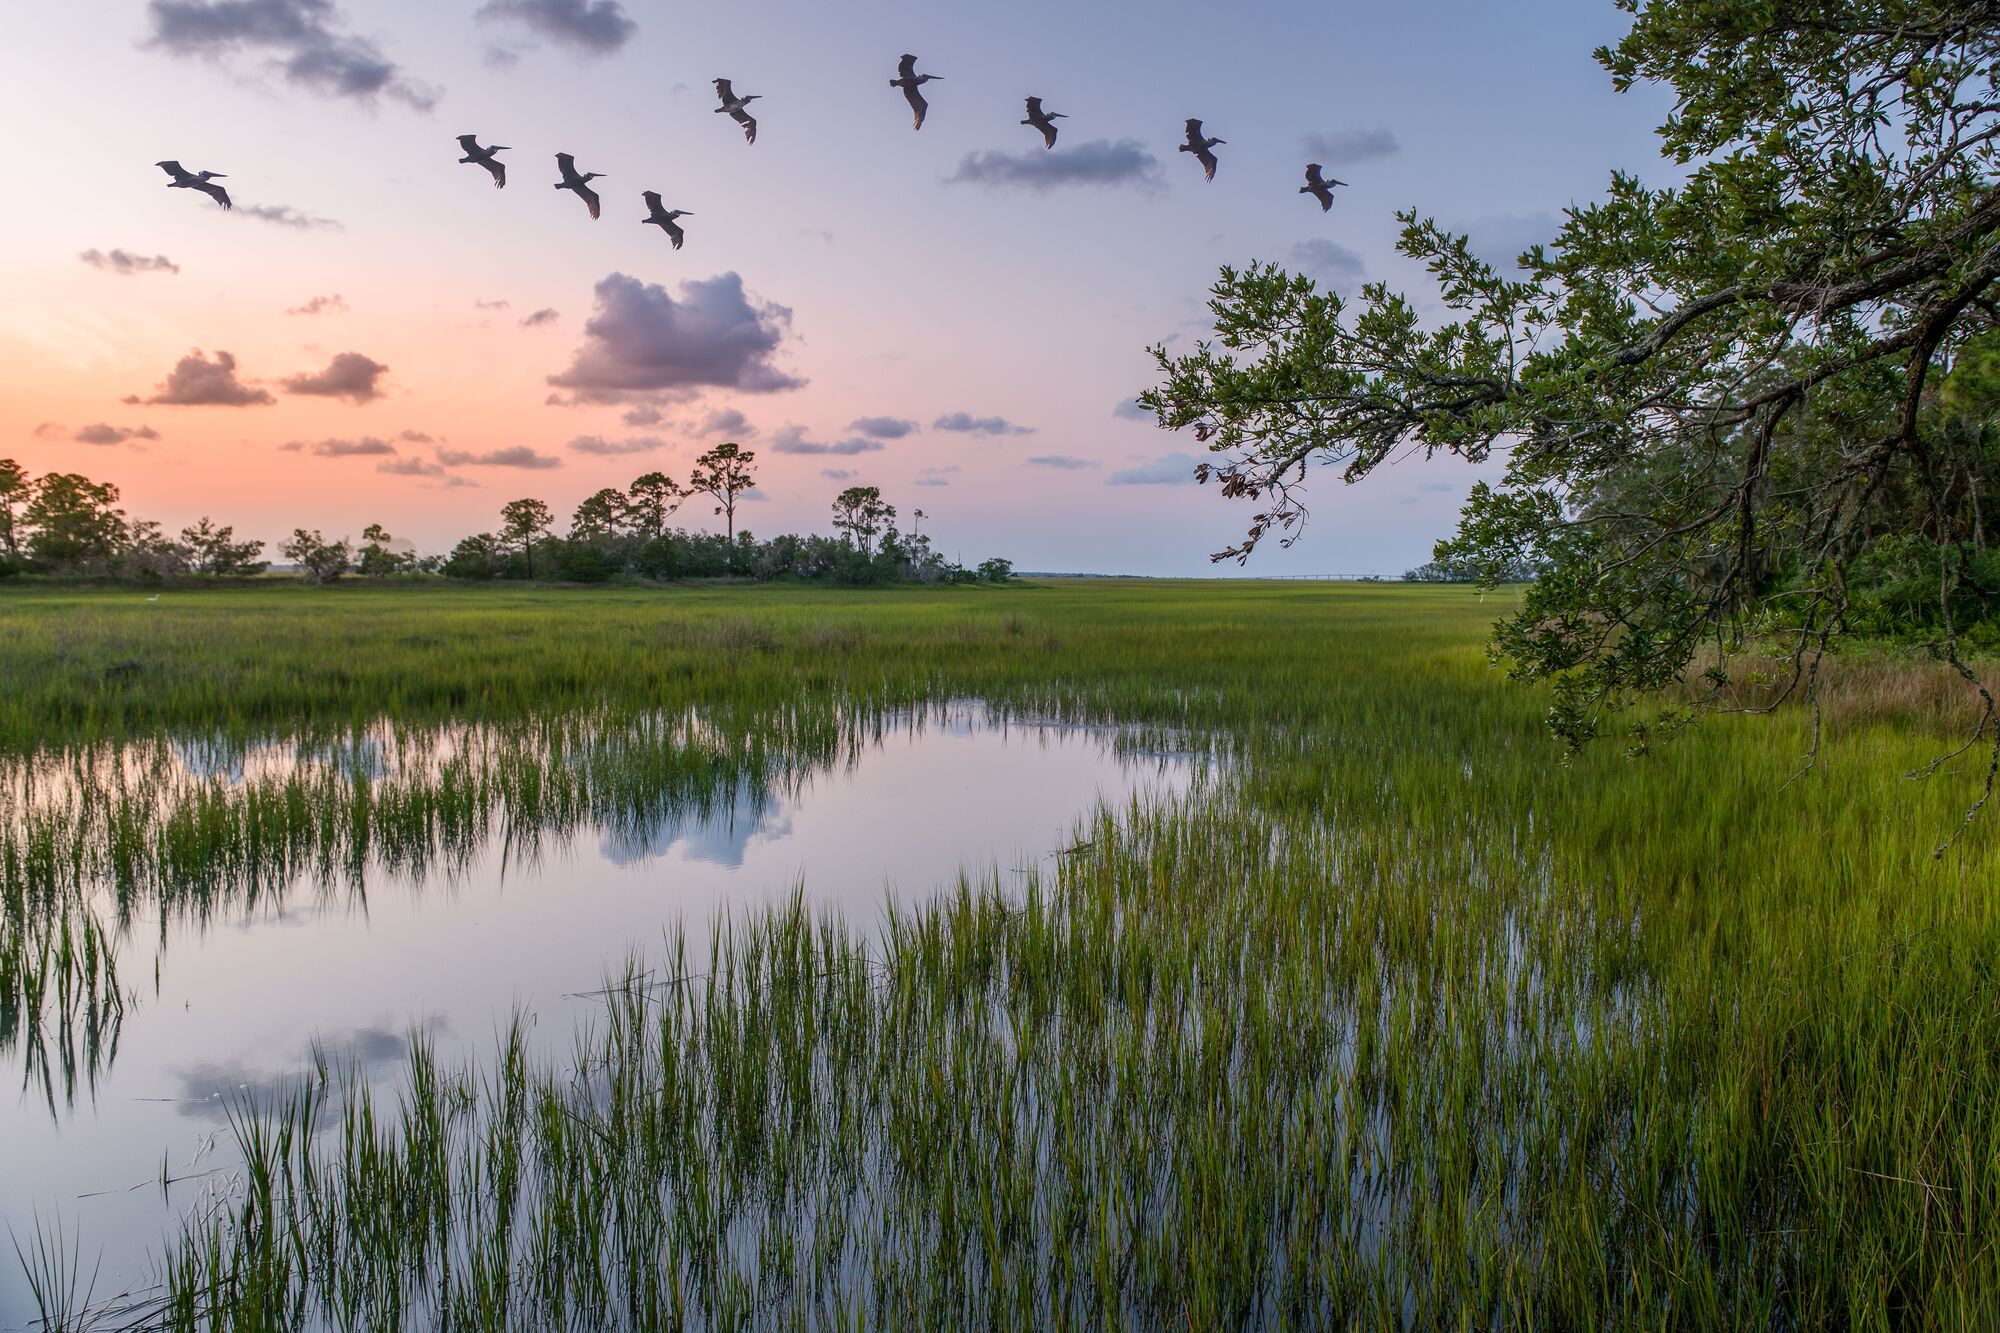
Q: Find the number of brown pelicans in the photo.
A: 9